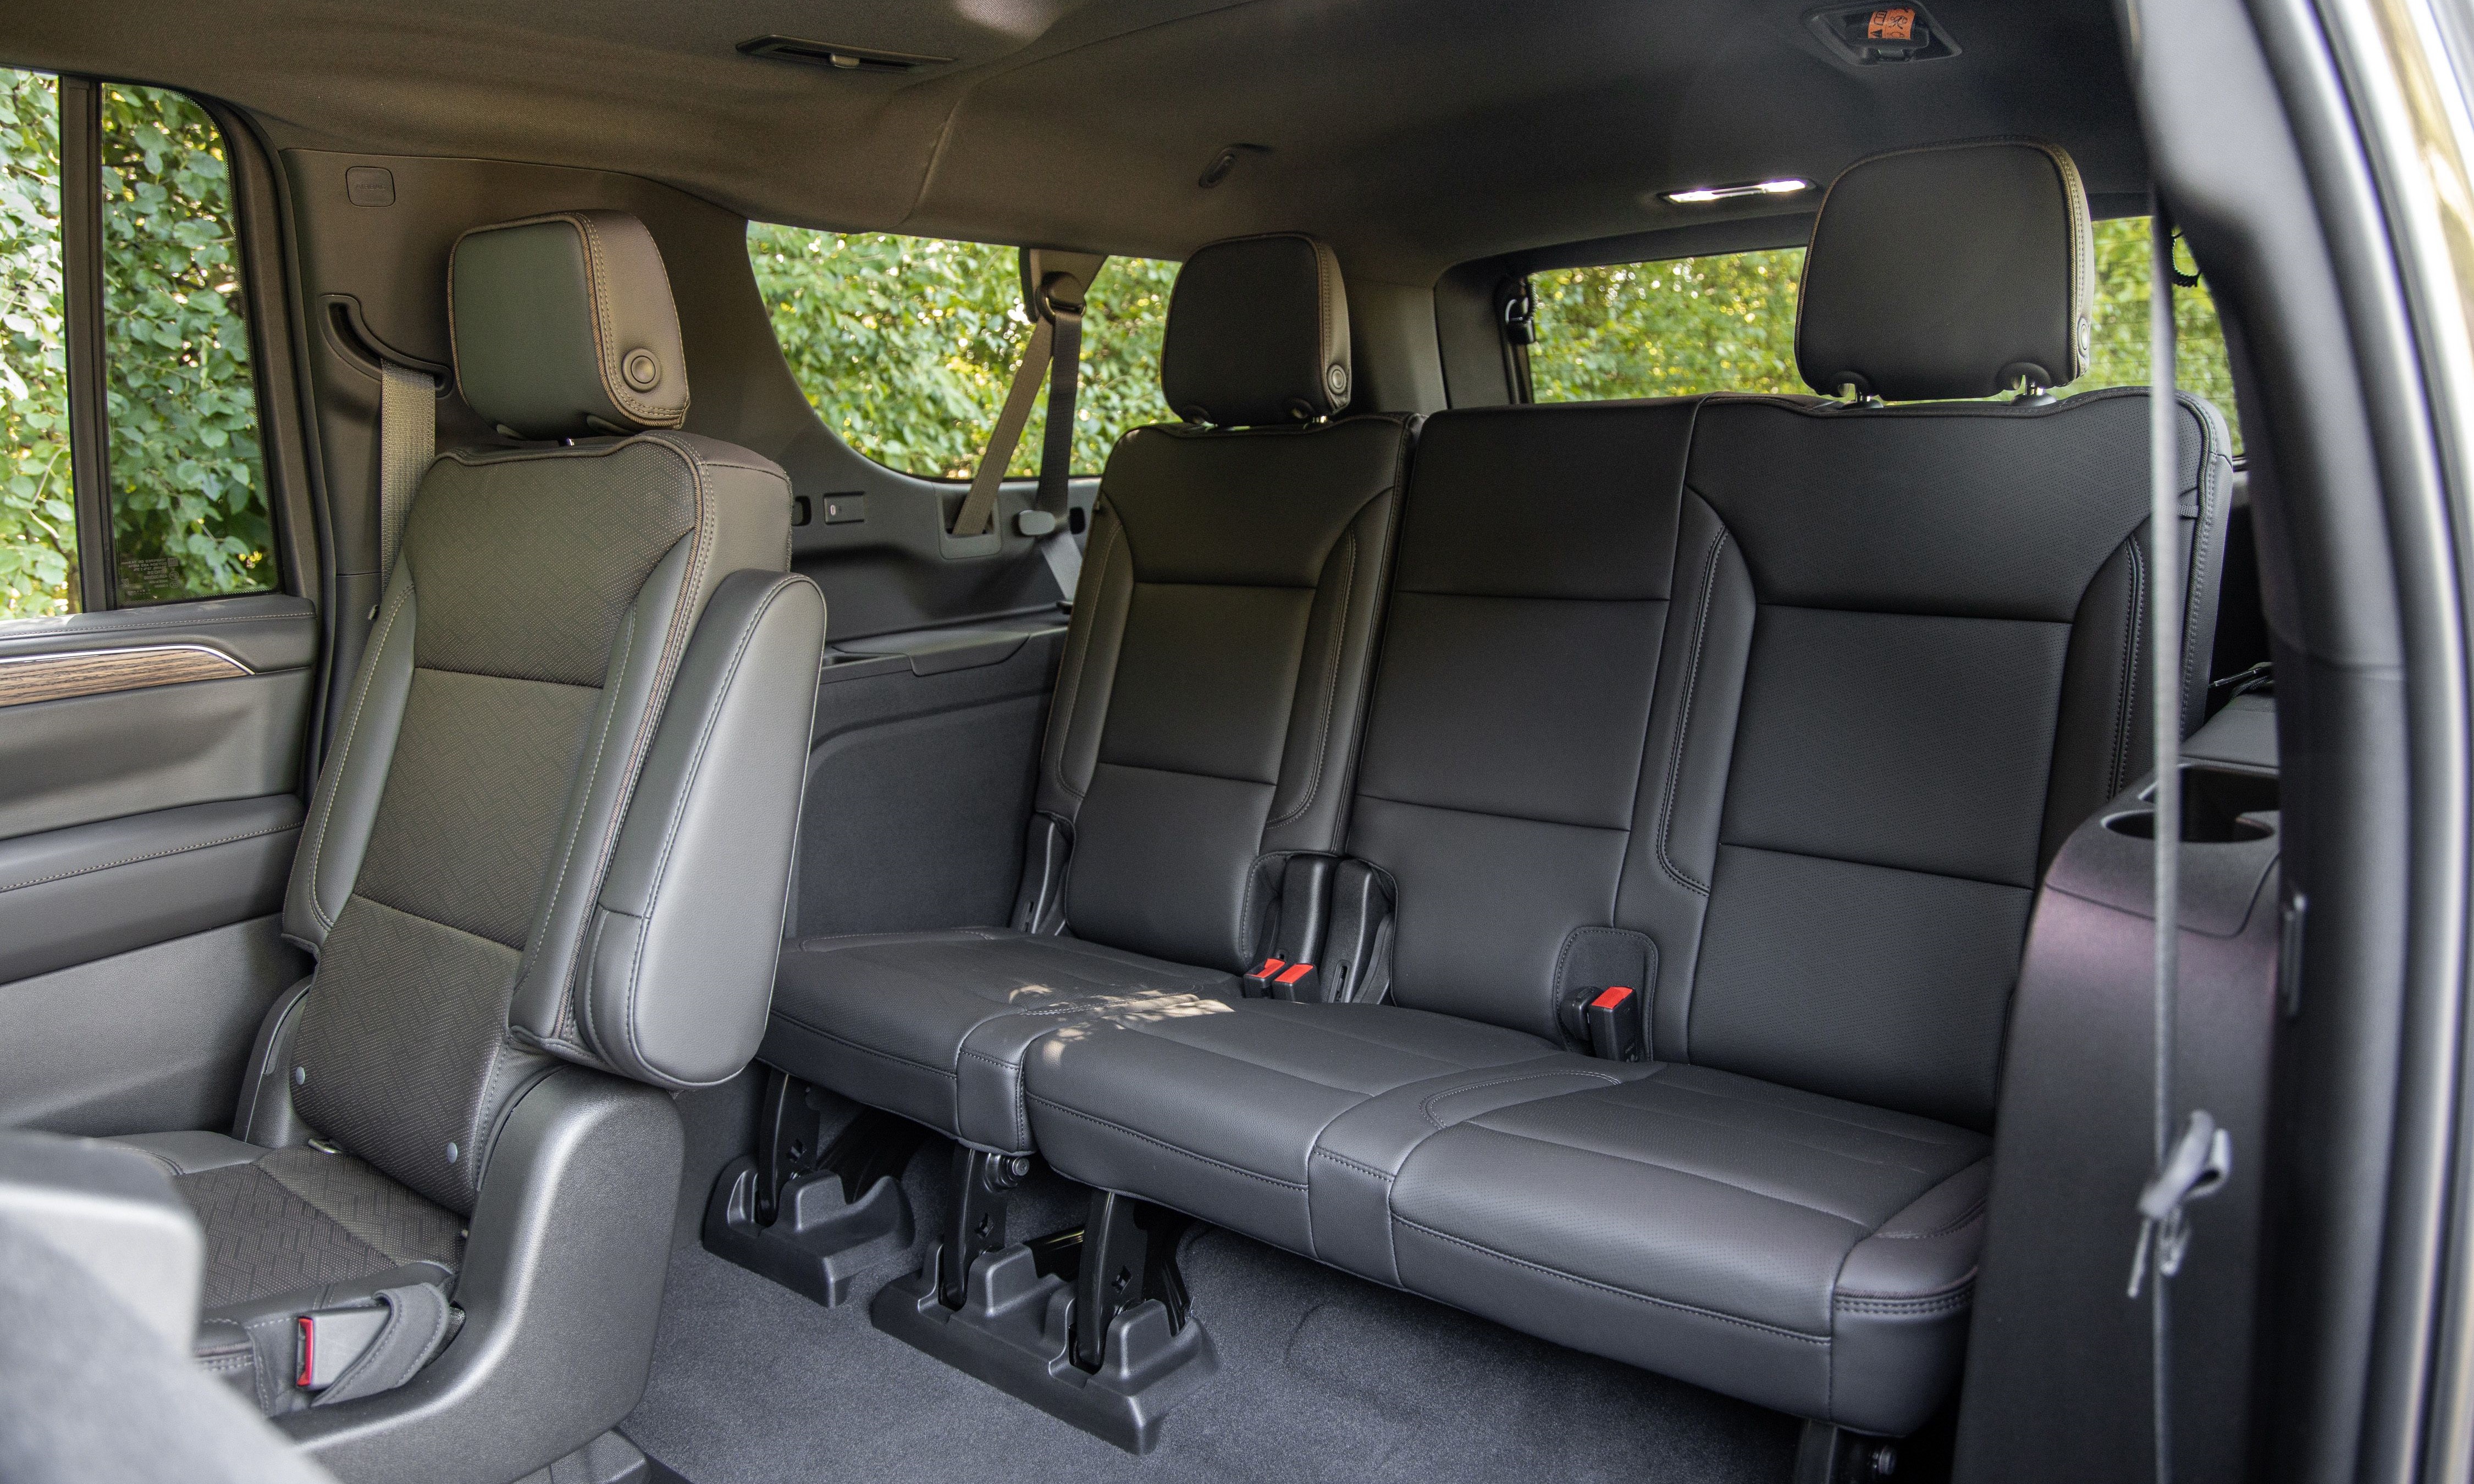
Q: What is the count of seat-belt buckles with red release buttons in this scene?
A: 4